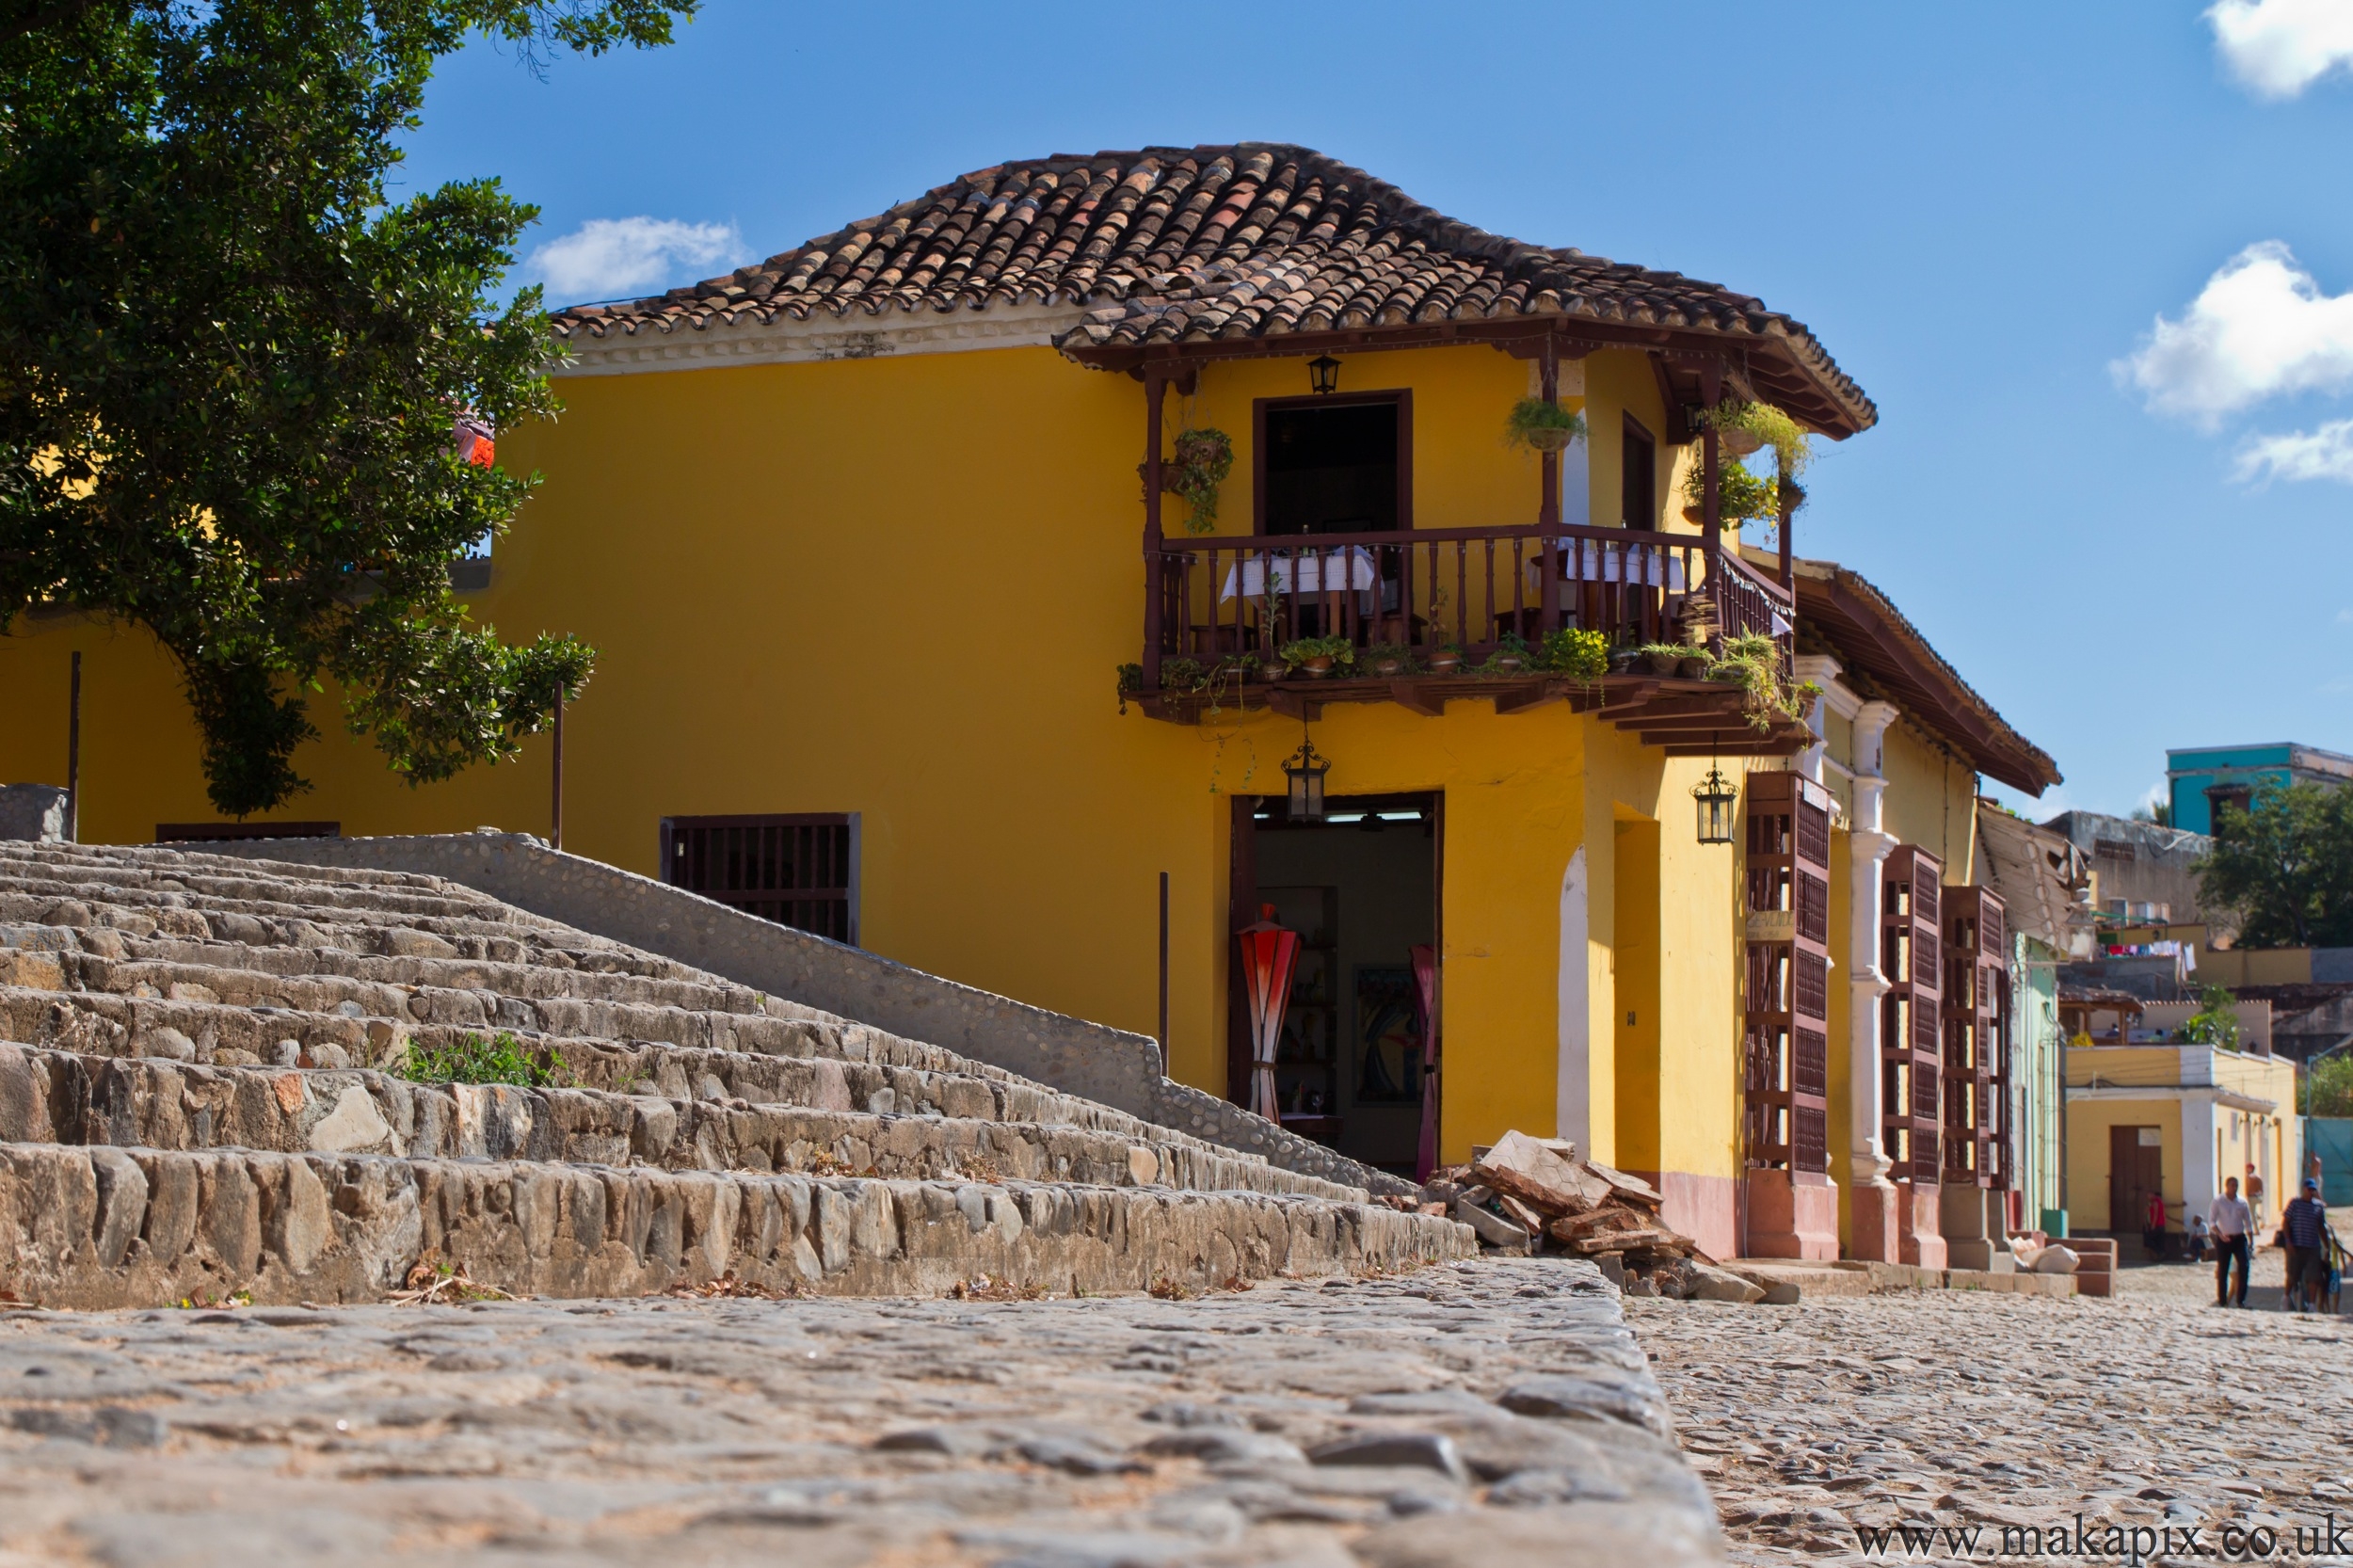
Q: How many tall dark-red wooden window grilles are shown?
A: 3